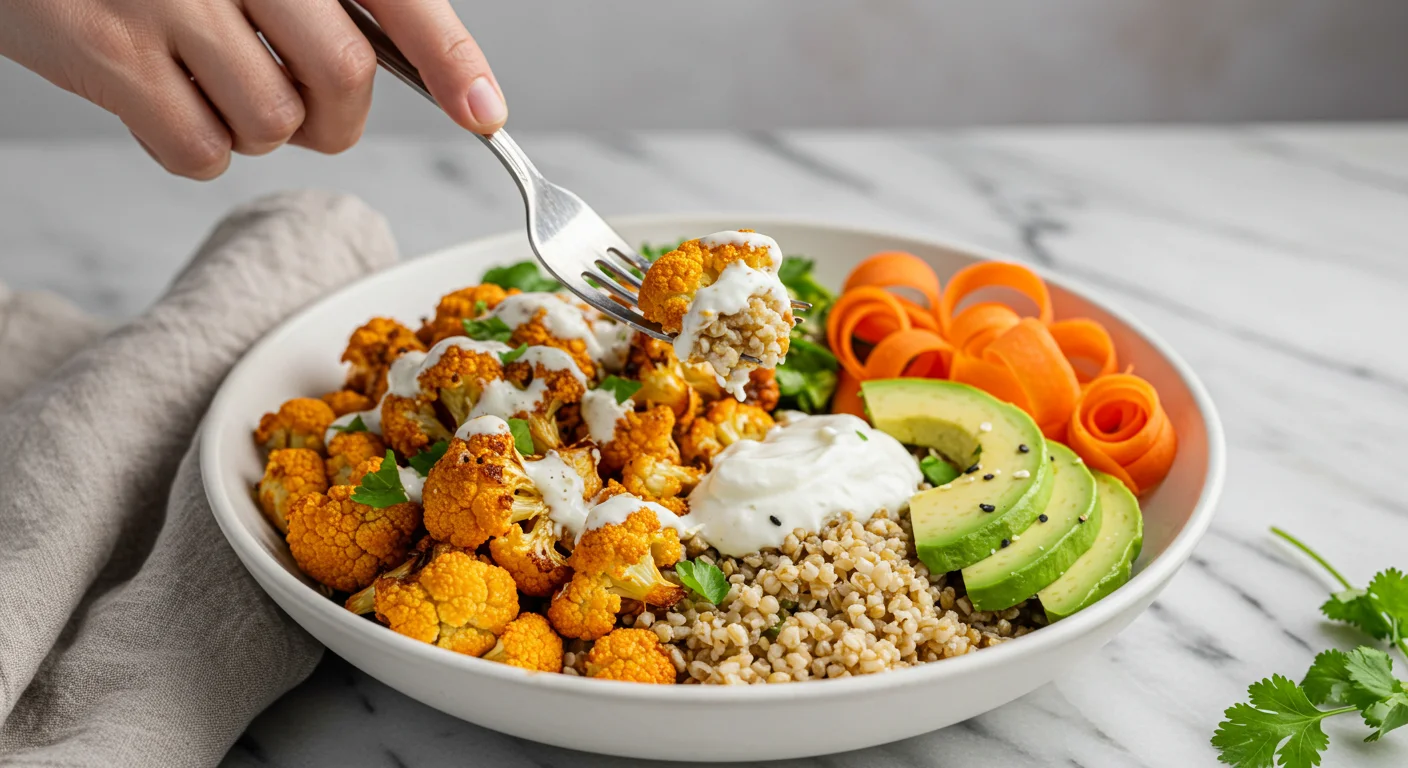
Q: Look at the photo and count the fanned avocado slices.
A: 3